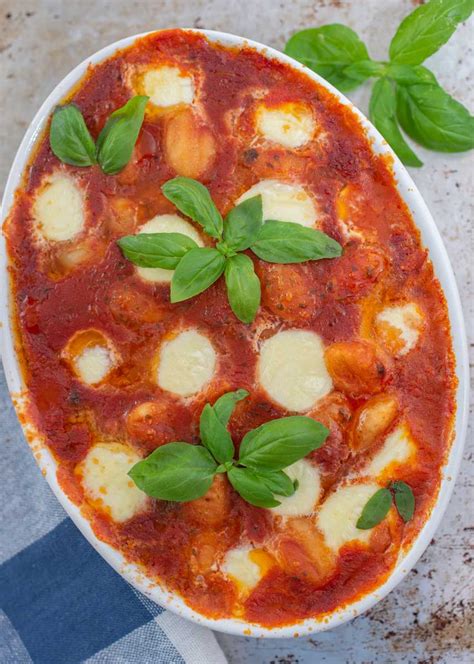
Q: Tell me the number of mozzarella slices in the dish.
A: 14